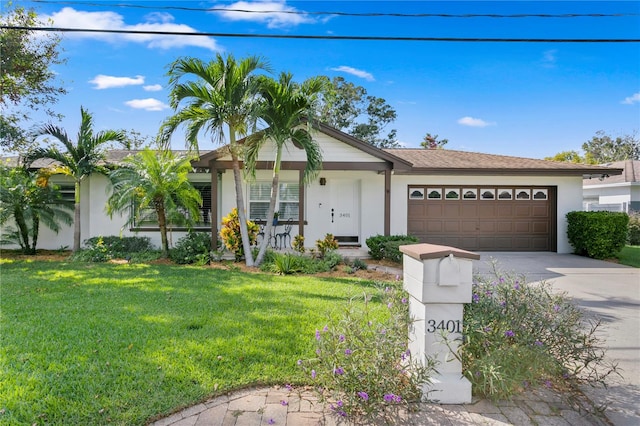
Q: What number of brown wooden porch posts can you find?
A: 3